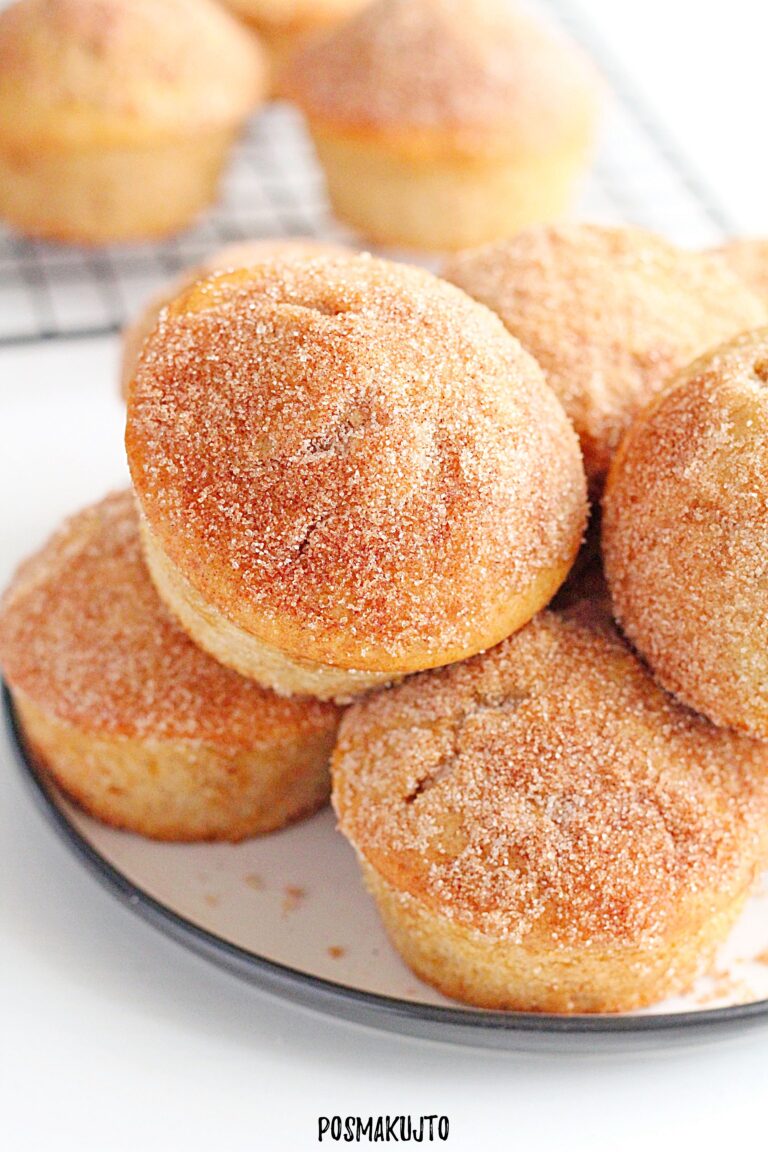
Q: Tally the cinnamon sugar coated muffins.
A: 10